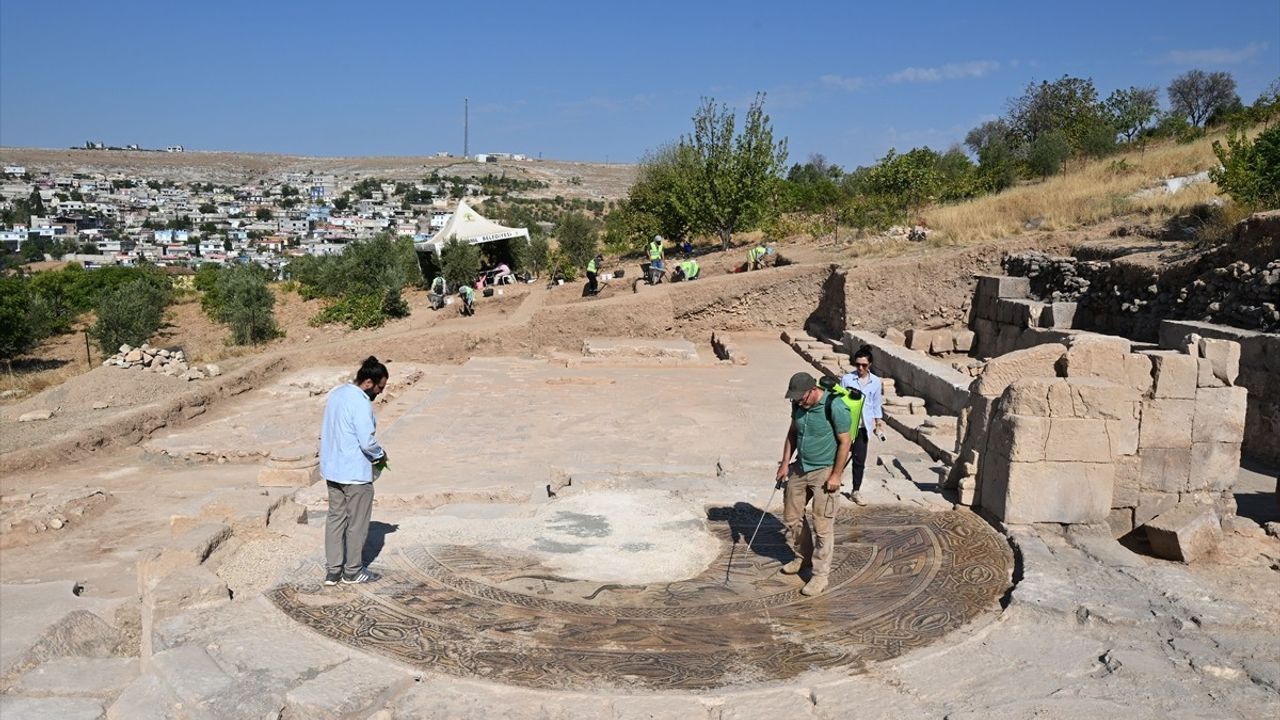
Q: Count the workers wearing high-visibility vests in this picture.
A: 6